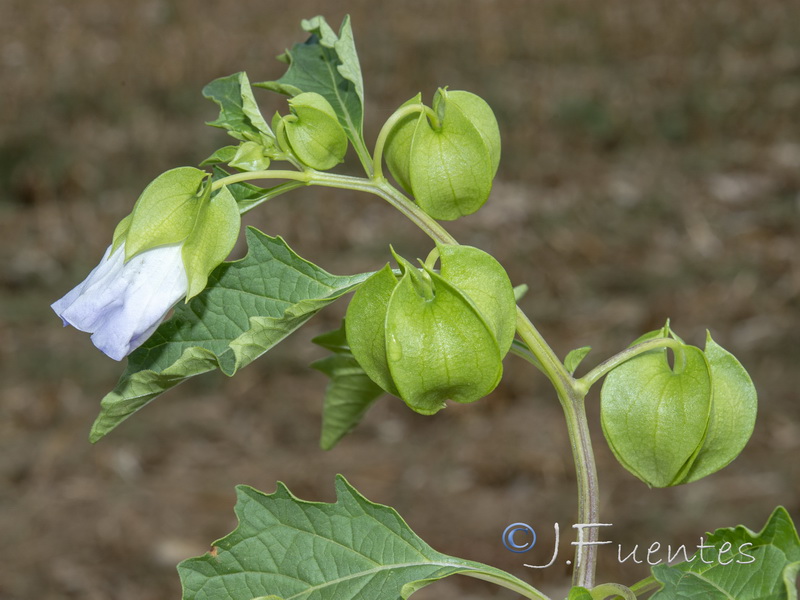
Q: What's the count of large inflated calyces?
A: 3